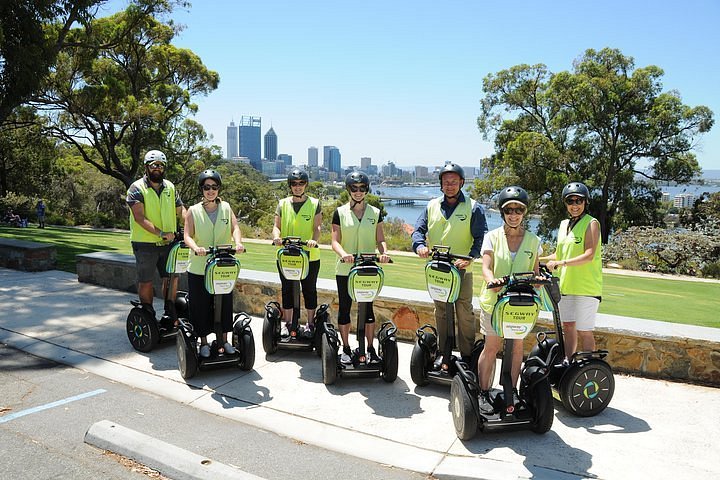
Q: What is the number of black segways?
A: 7